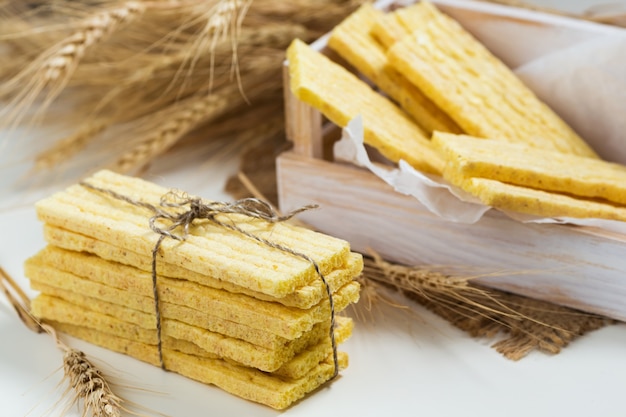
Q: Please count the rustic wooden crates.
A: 1